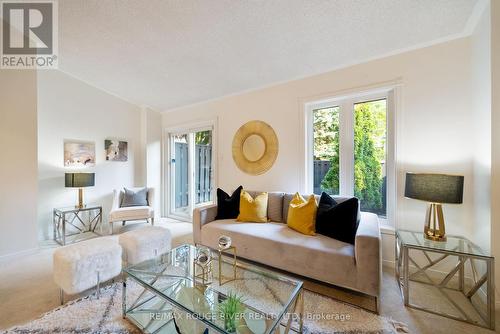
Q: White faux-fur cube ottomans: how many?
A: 2